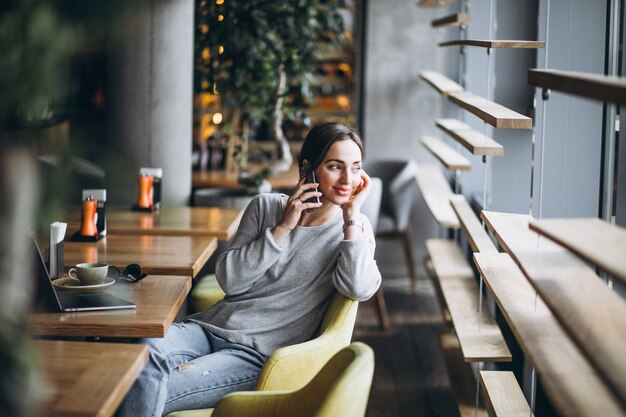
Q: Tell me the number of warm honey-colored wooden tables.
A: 4